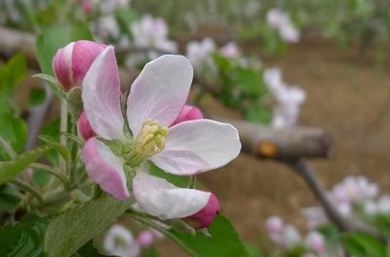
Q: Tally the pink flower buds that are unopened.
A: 4